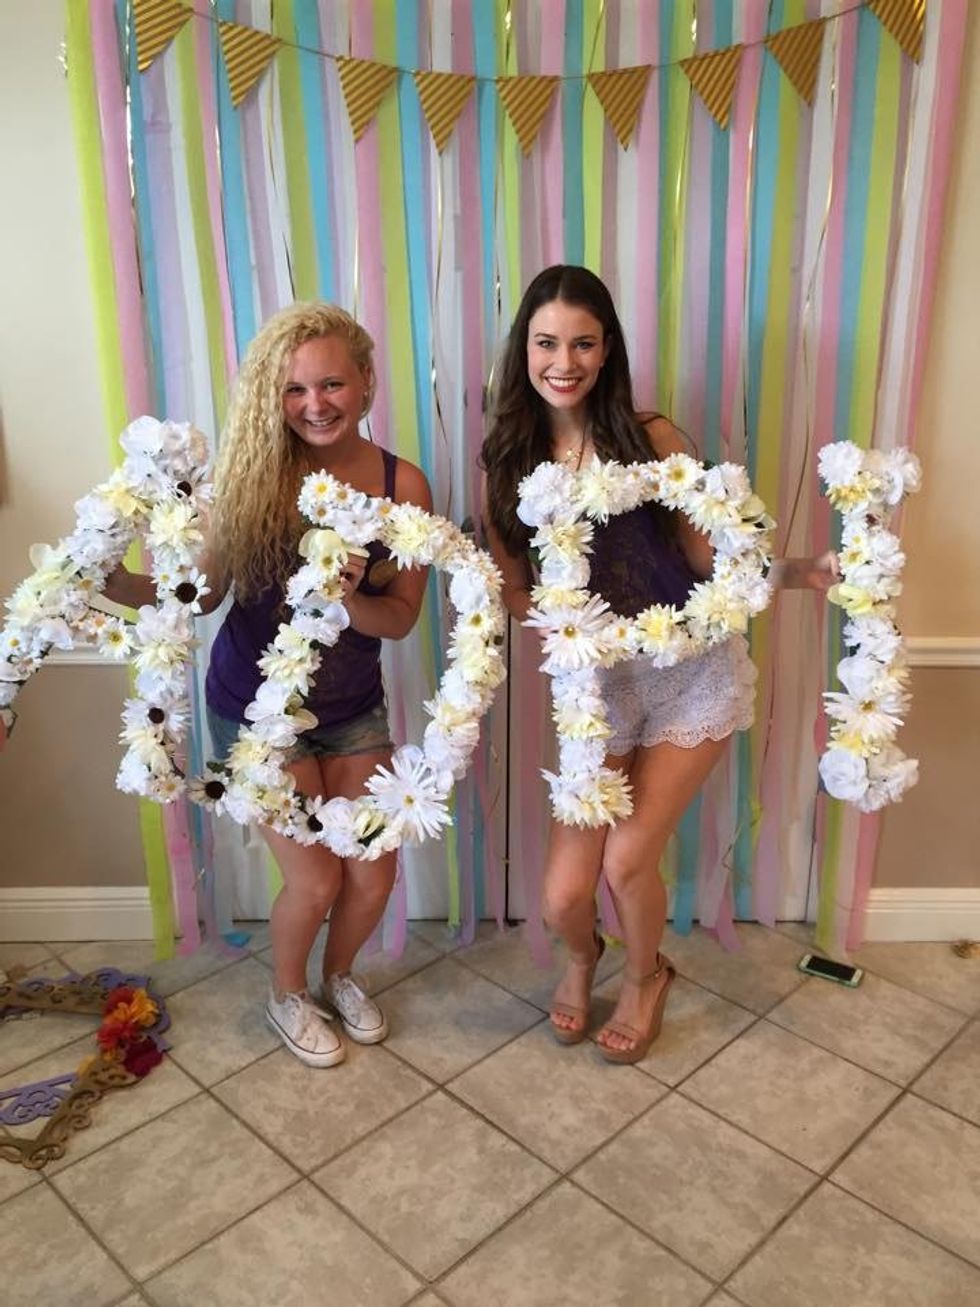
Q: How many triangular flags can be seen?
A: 9